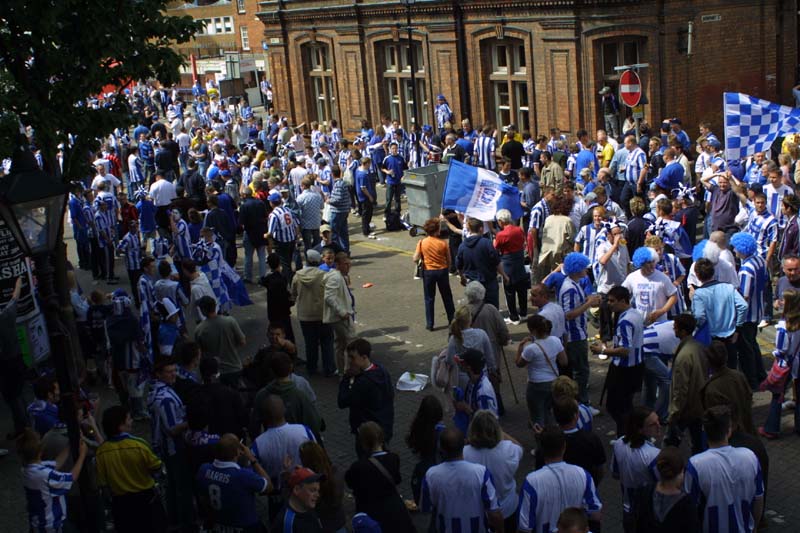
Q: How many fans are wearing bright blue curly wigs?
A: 4